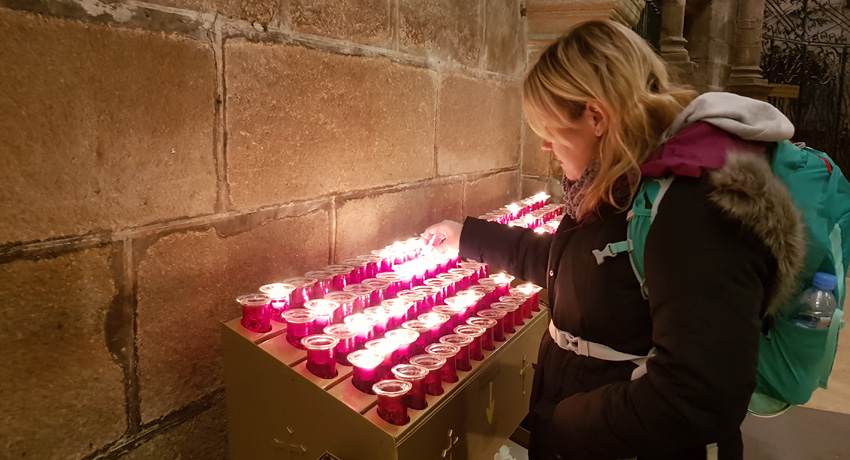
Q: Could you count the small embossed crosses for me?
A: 3